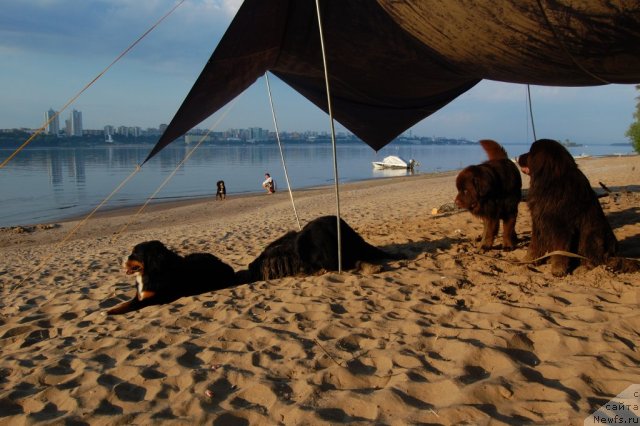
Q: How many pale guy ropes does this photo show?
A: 3